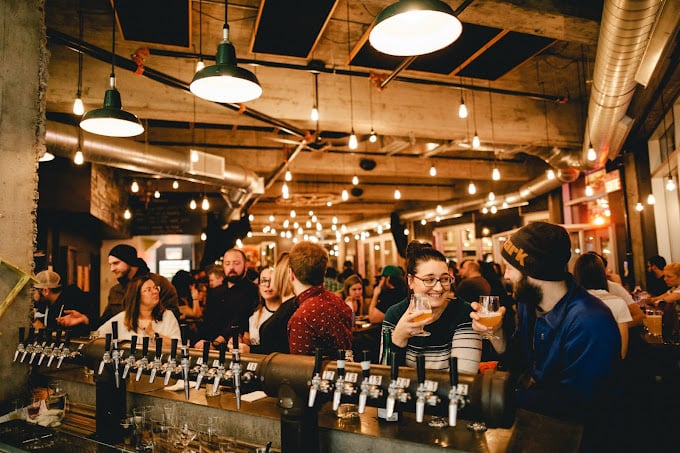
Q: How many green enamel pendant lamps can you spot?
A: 3